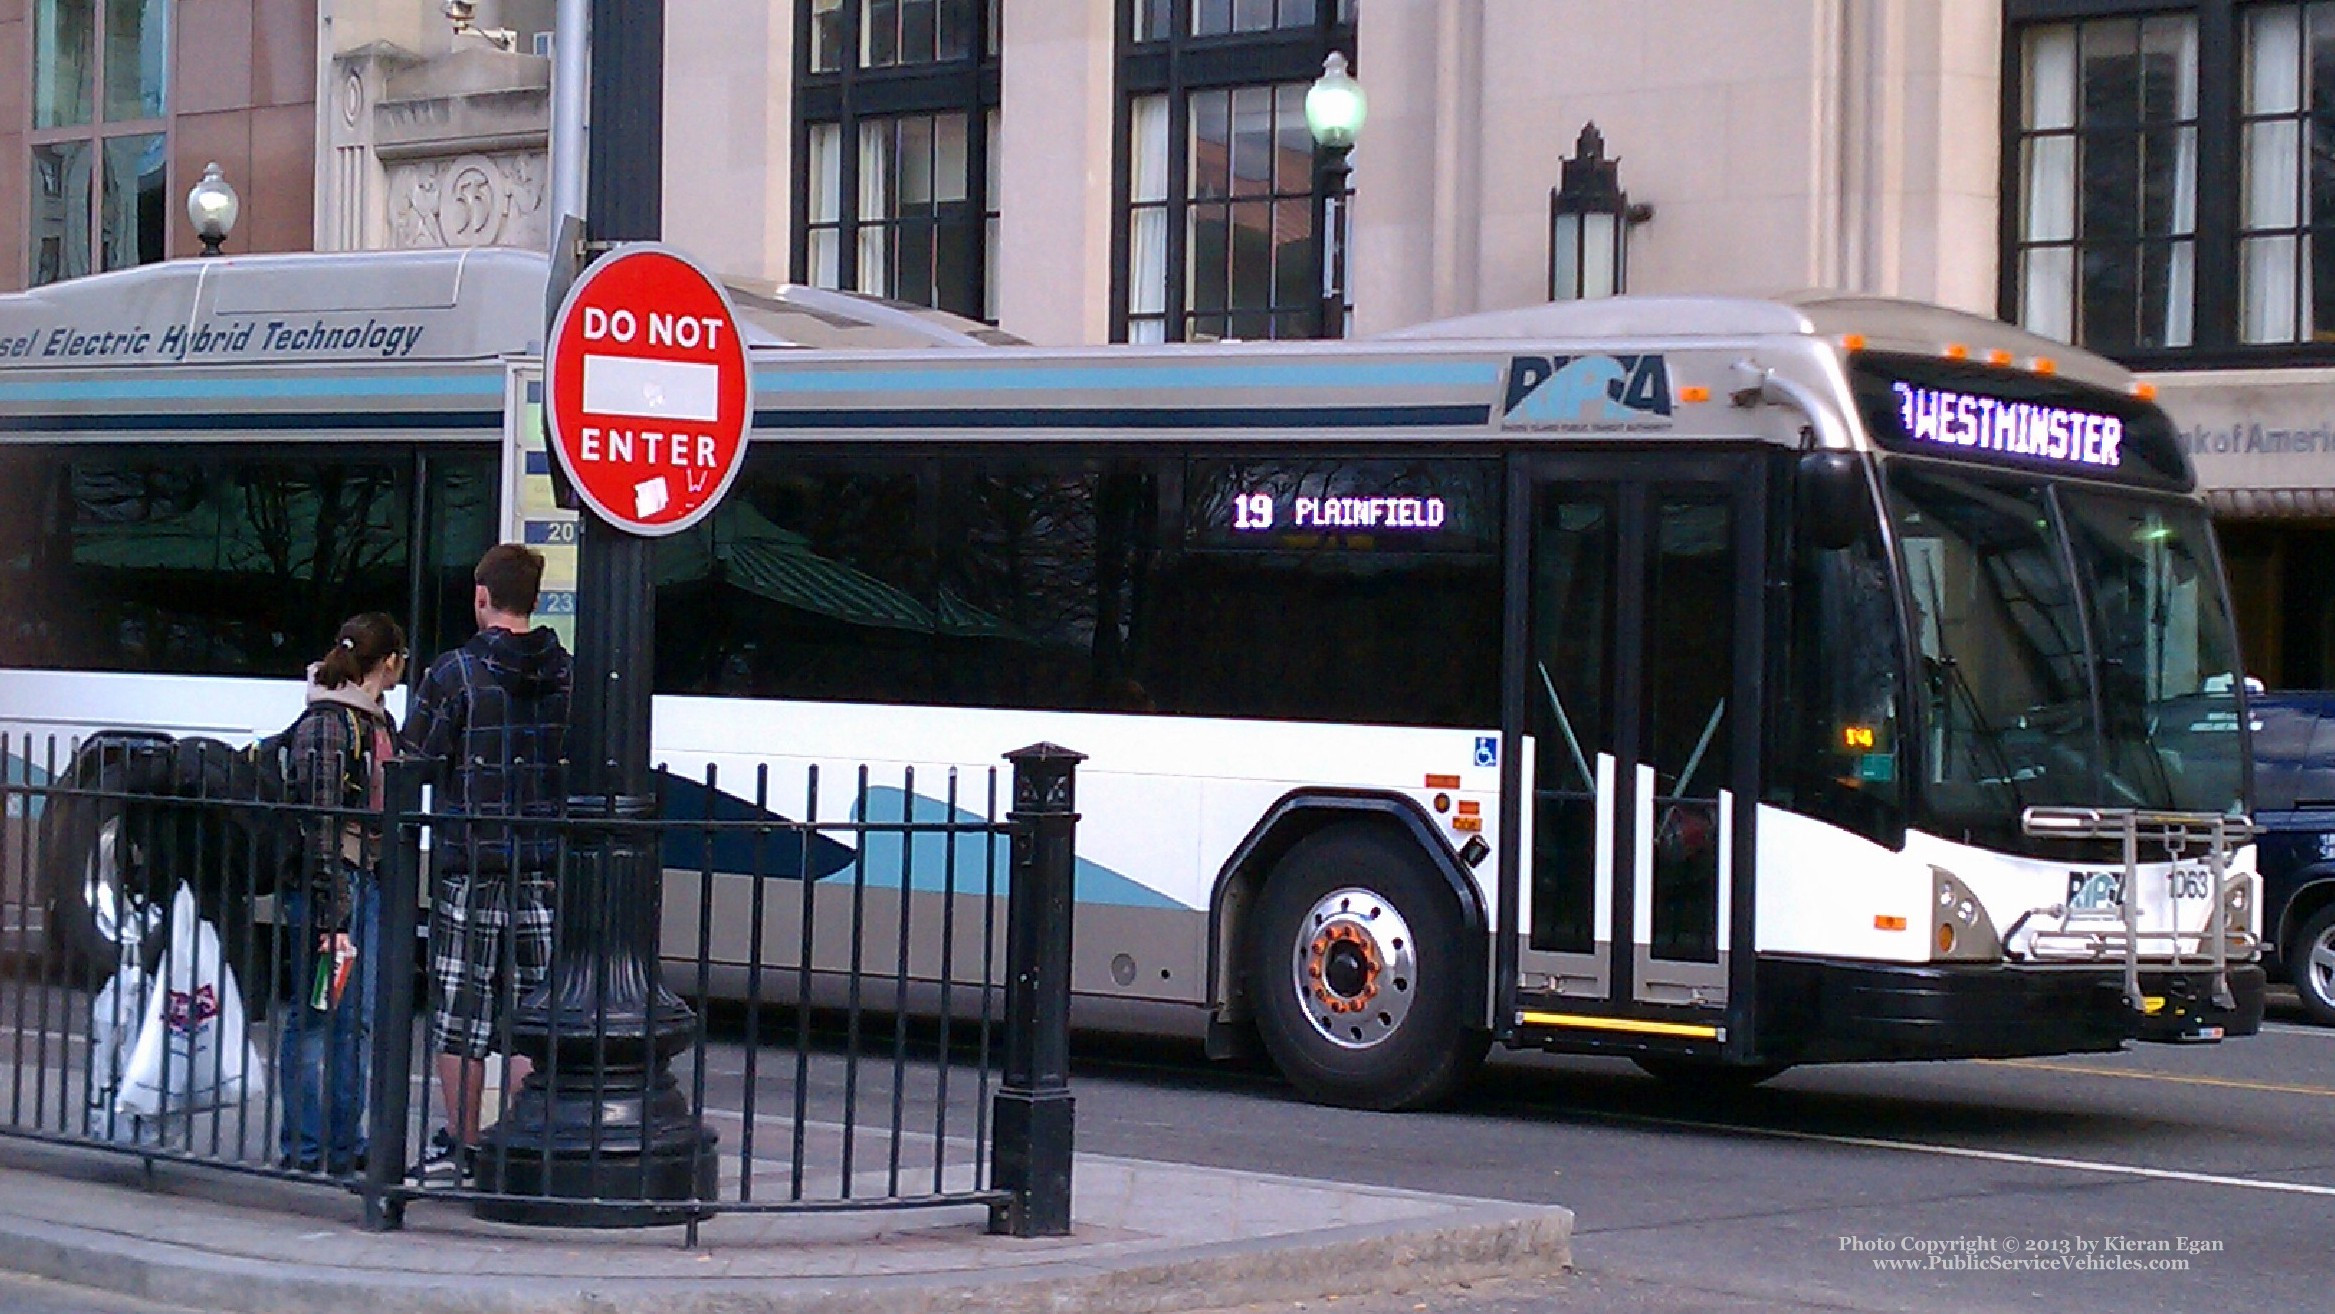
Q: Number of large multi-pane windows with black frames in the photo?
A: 3